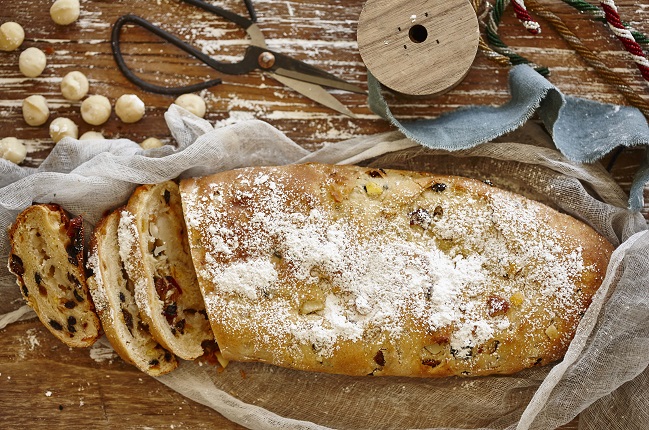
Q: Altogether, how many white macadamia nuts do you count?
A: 12